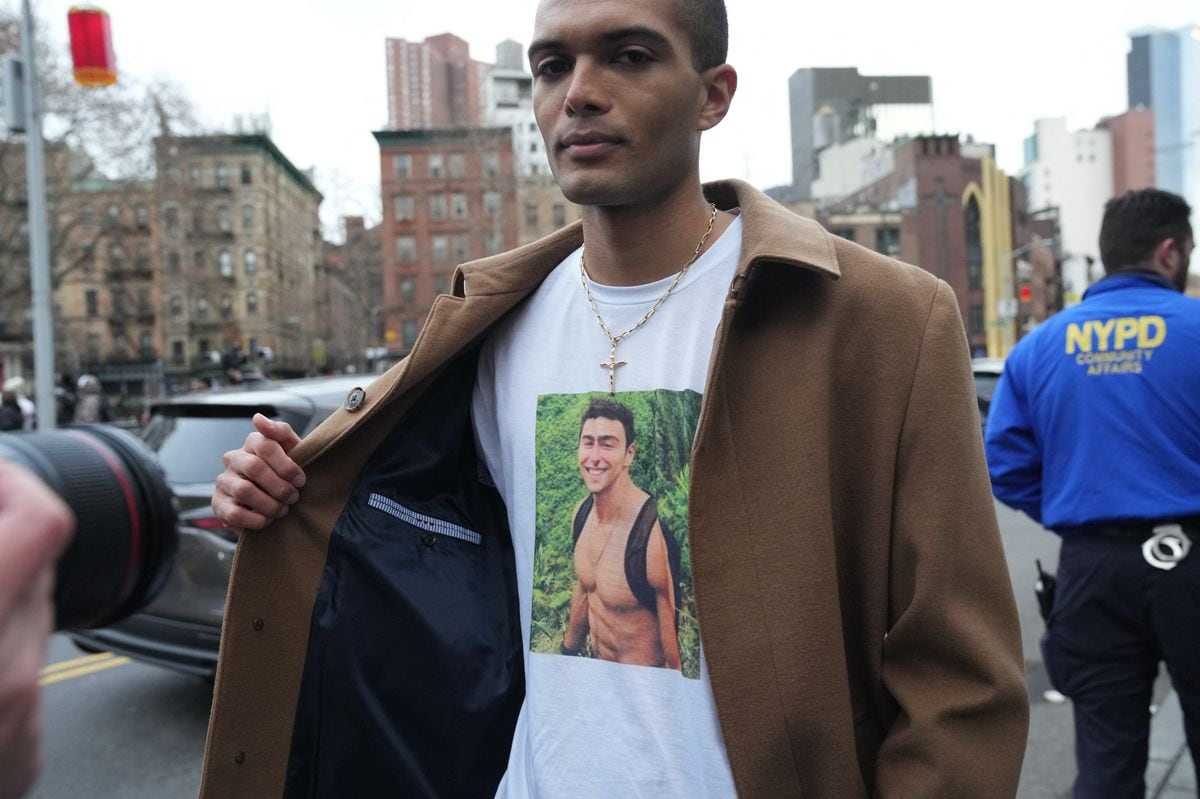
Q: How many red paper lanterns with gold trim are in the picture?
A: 1